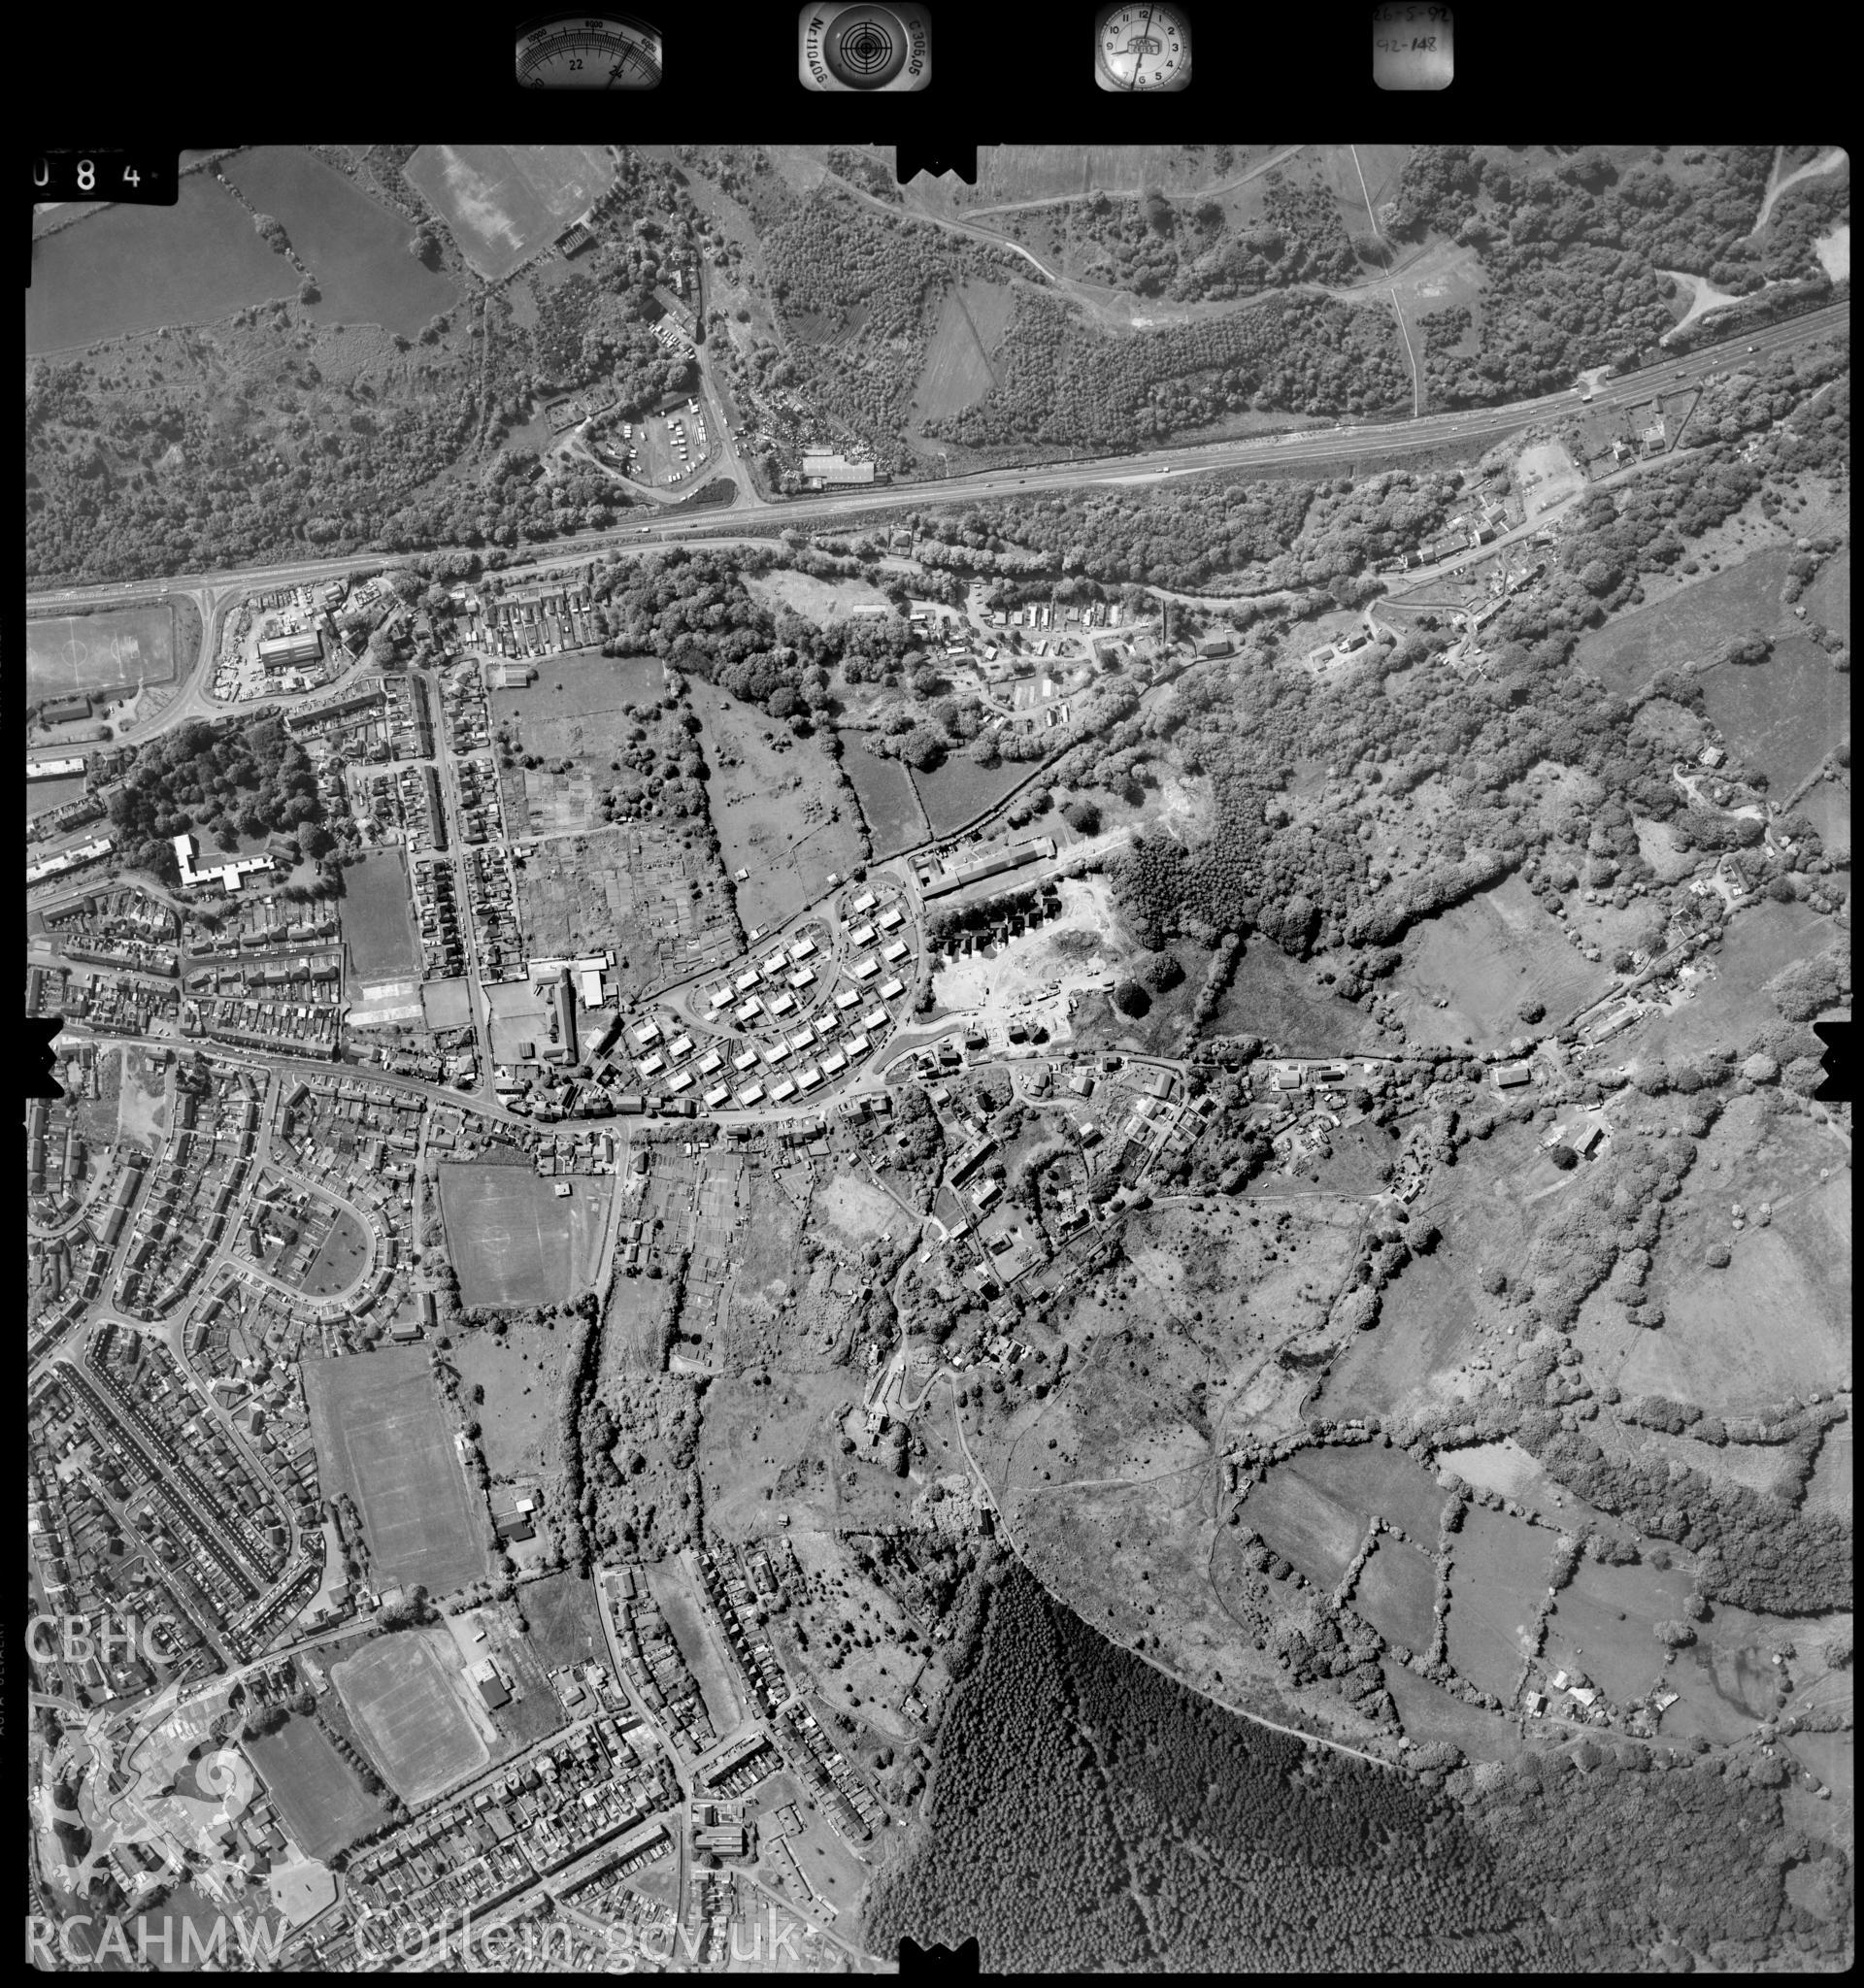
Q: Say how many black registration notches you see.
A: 4